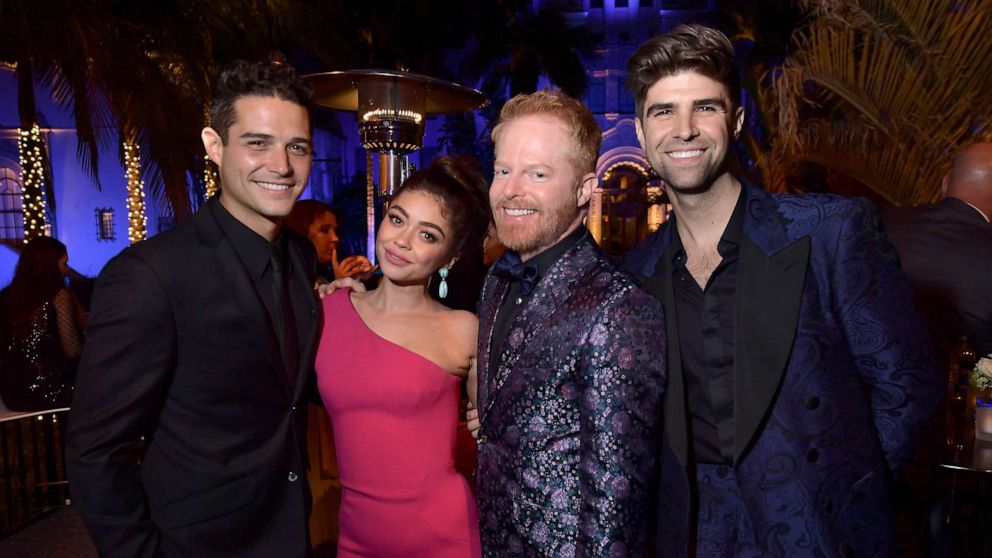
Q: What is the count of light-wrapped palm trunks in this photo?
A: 3